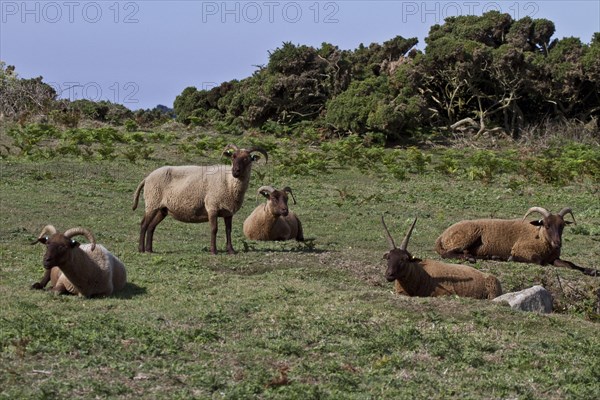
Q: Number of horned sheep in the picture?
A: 5